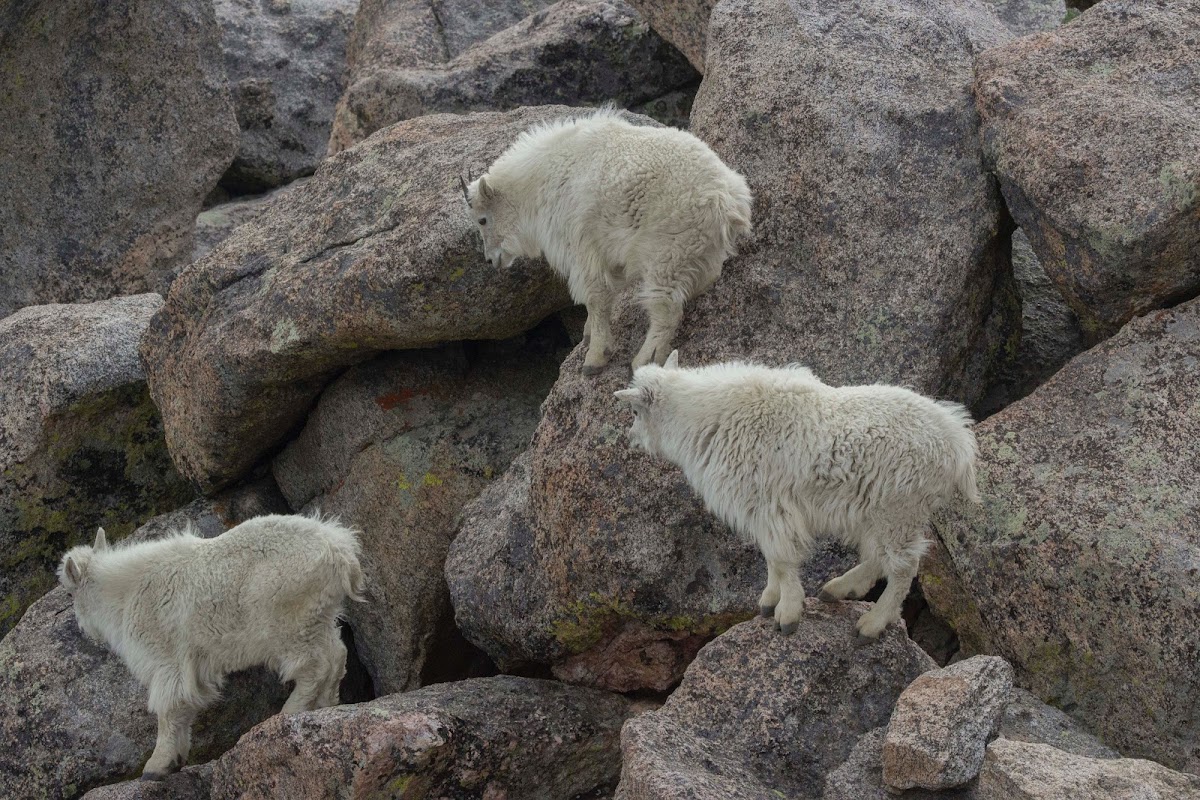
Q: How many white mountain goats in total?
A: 3